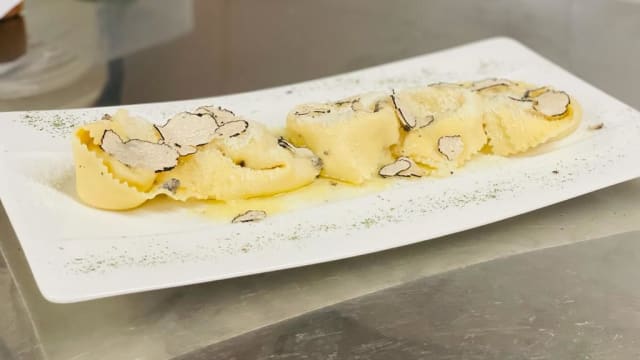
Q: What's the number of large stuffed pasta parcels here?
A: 5